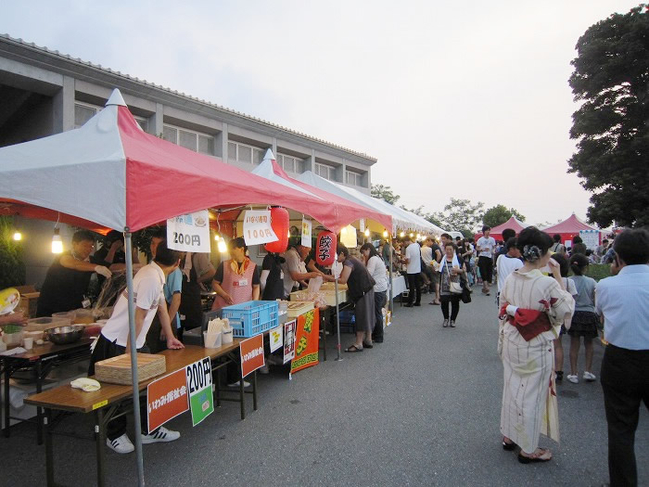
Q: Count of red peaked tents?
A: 4